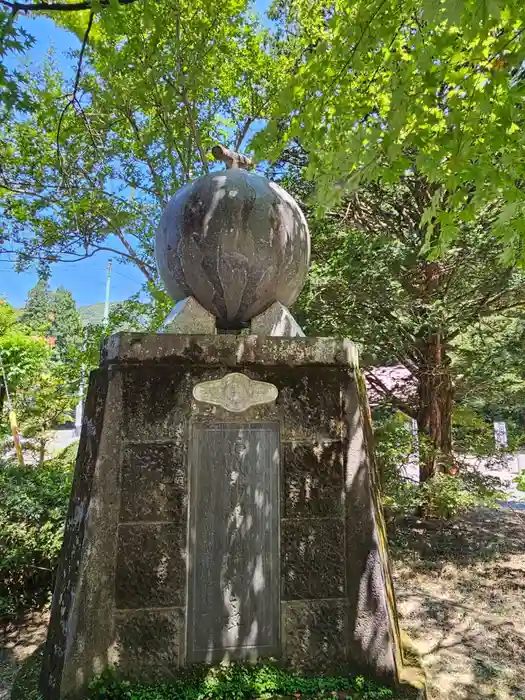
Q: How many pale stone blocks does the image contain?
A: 2